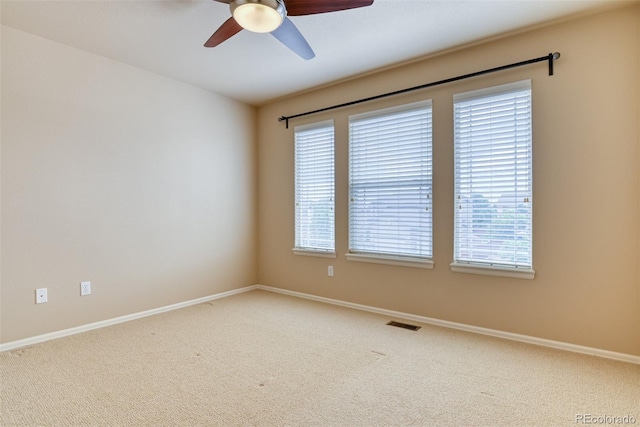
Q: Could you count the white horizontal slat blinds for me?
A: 3